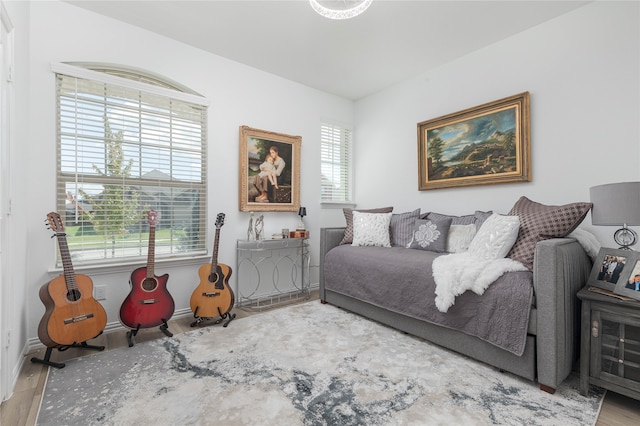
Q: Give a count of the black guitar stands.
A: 3